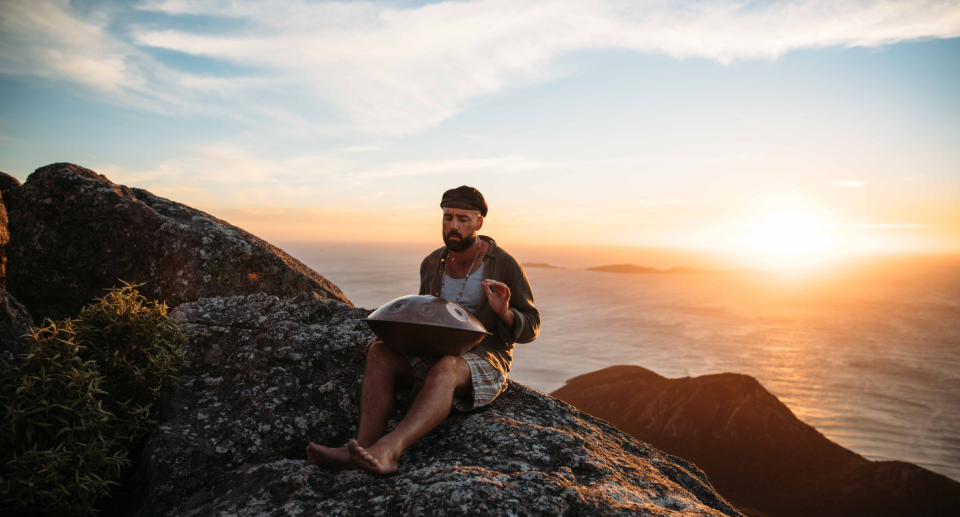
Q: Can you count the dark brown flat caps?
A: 1